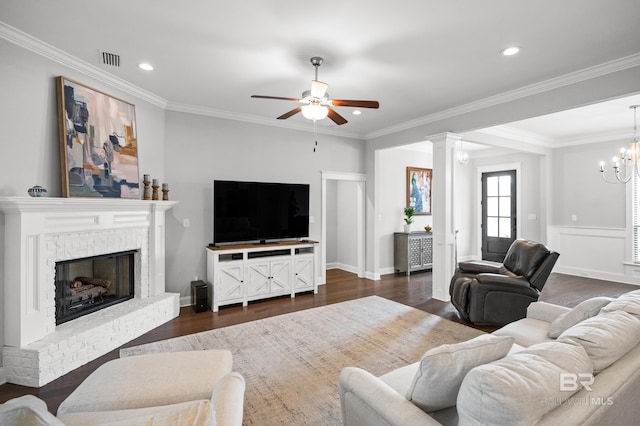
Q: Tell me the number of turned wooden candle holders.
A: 3